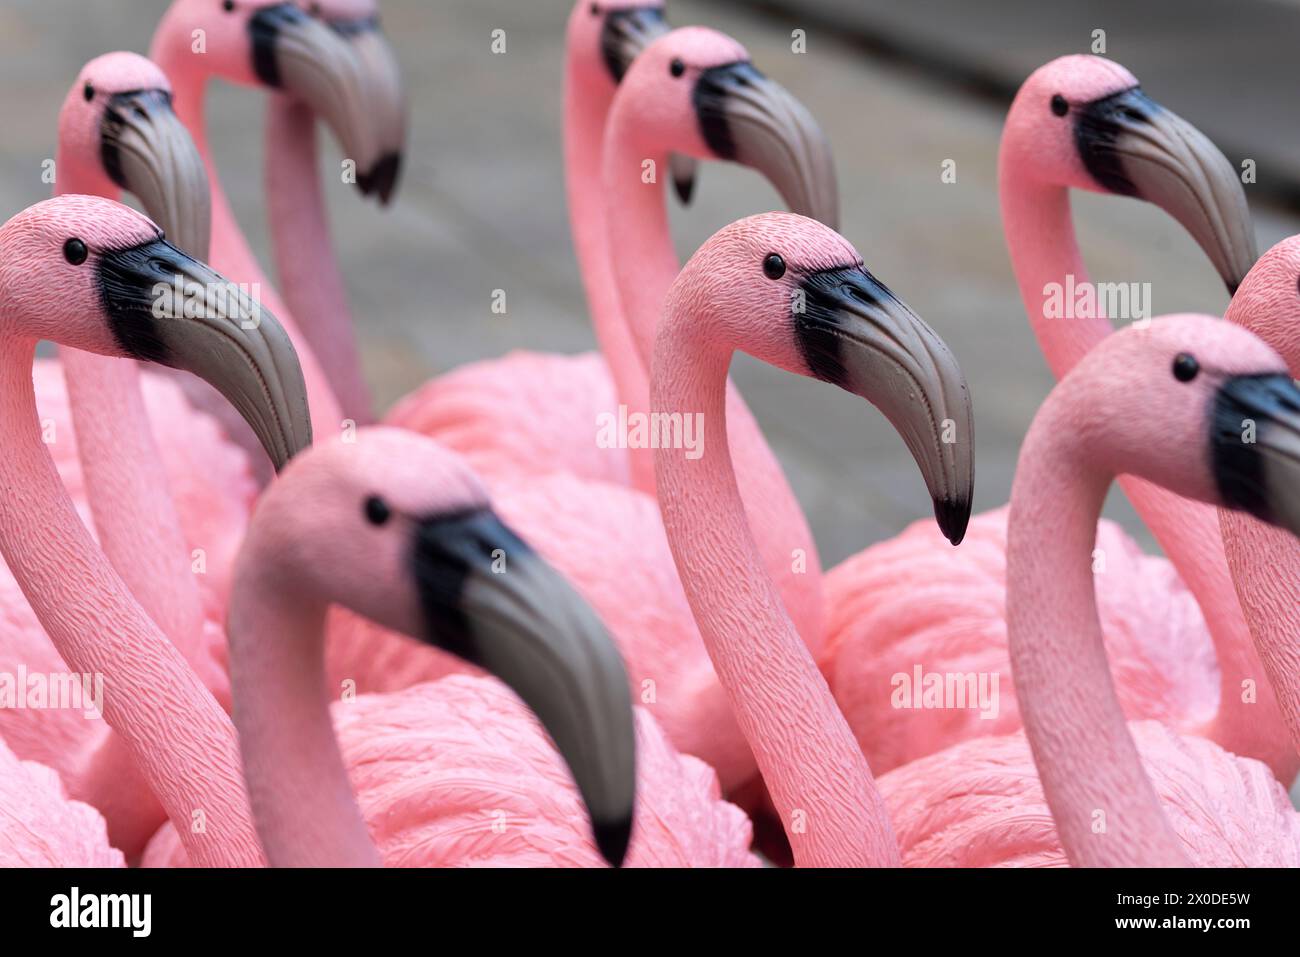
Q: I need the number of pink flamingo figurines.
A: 11